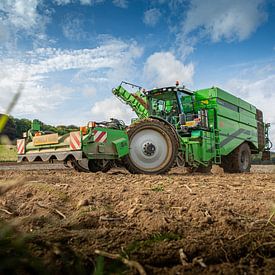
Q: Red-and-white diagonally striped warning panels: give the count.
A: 3